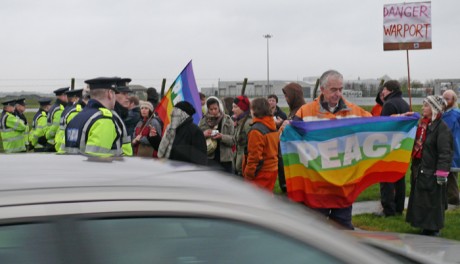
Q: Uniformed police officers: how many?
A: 7